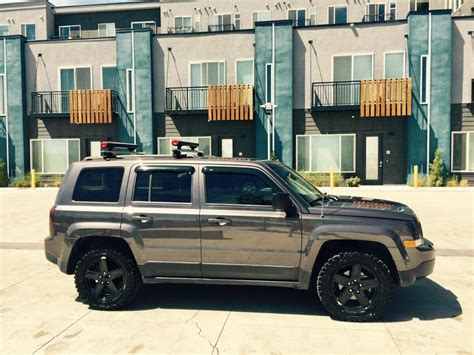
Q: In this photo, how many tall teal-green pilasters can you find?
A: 4